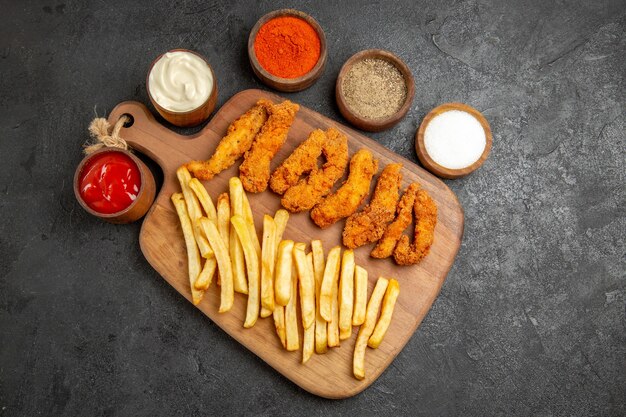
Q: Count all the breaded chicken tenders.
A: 8